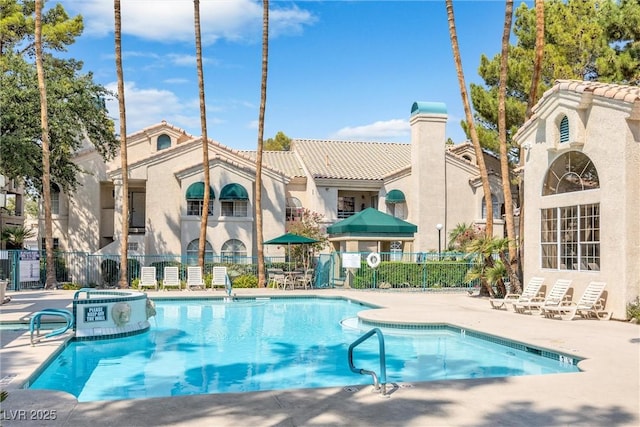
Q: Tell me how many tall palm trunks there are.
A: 7